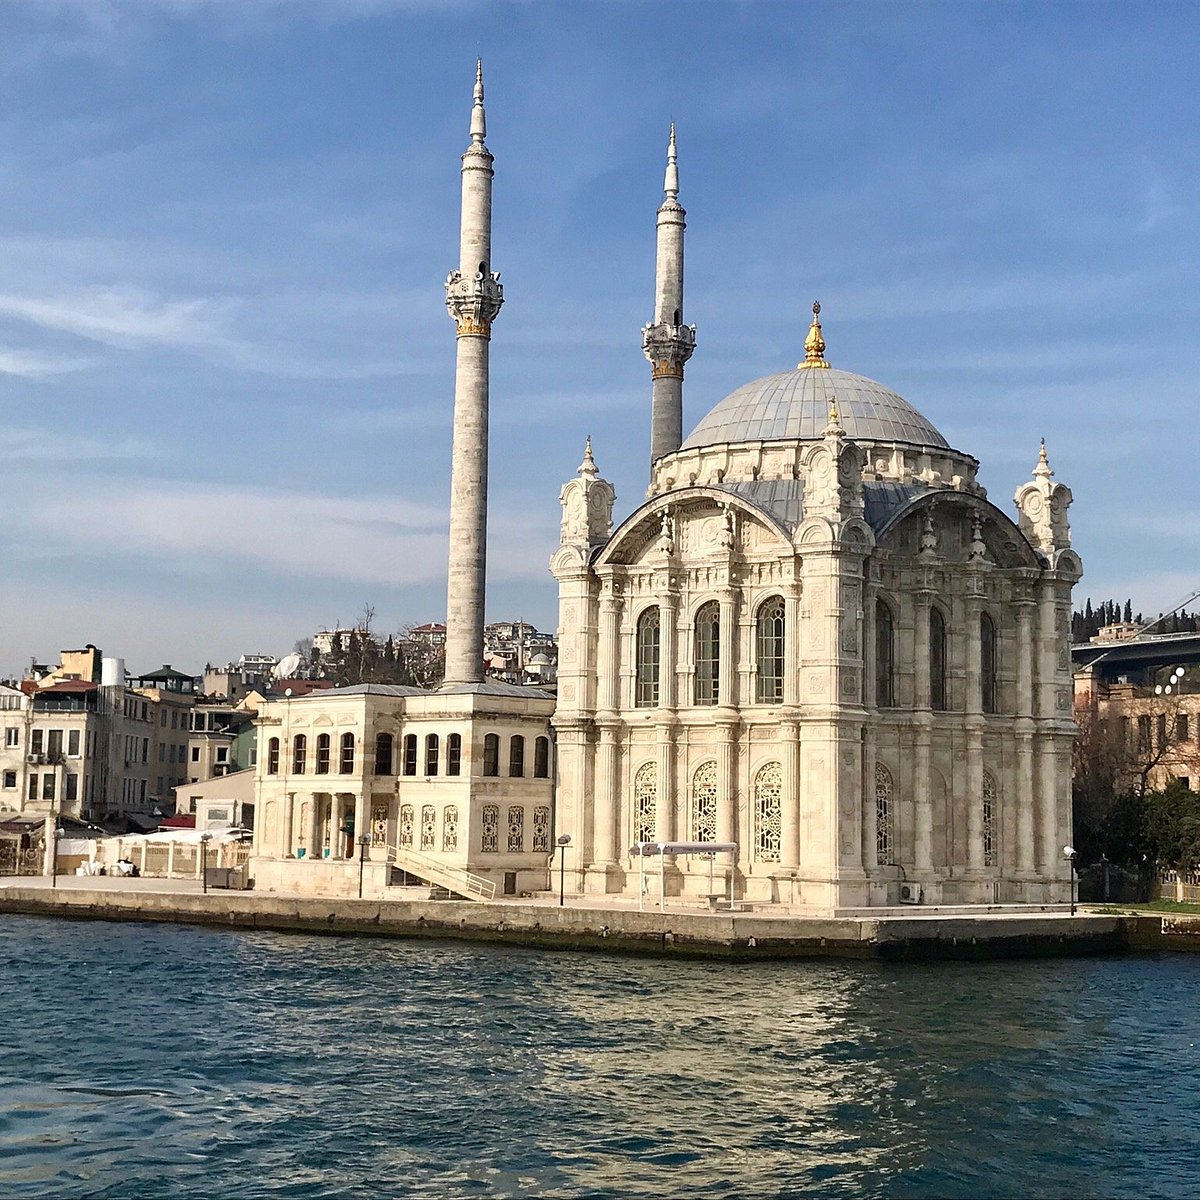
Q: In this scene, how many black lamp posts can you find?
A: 5